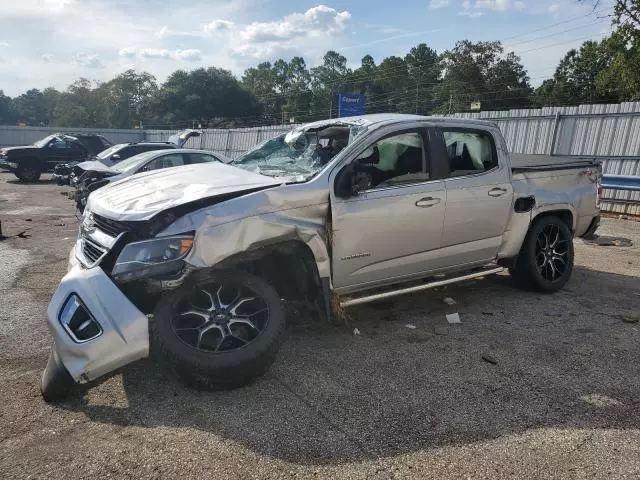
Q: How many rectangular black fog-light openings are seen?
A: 1